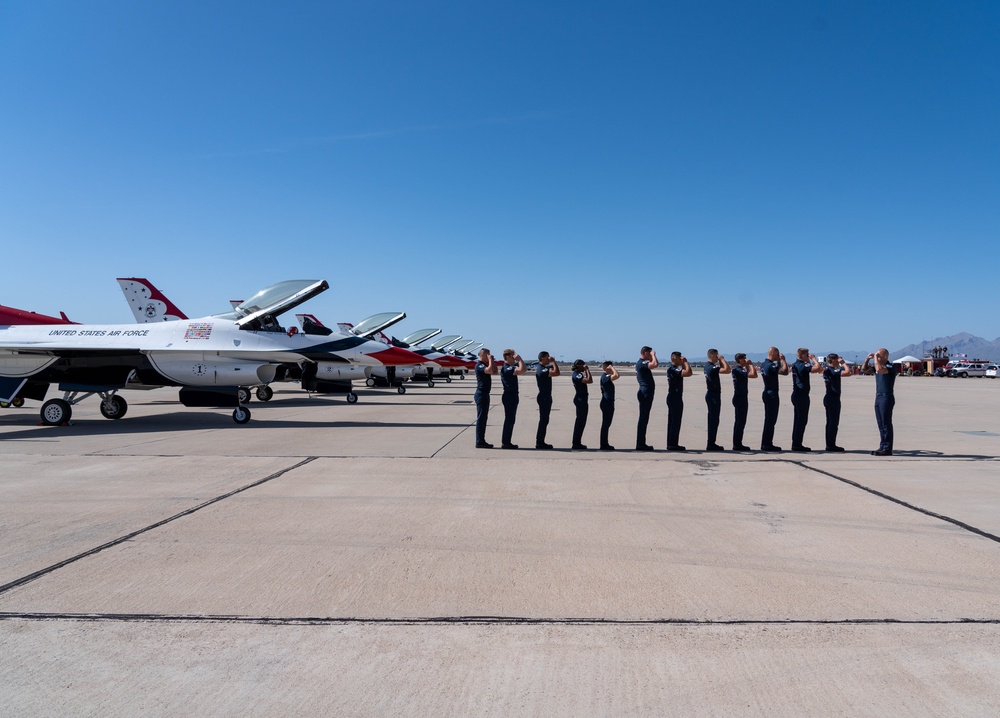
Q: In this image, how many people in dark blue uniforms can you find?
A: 13